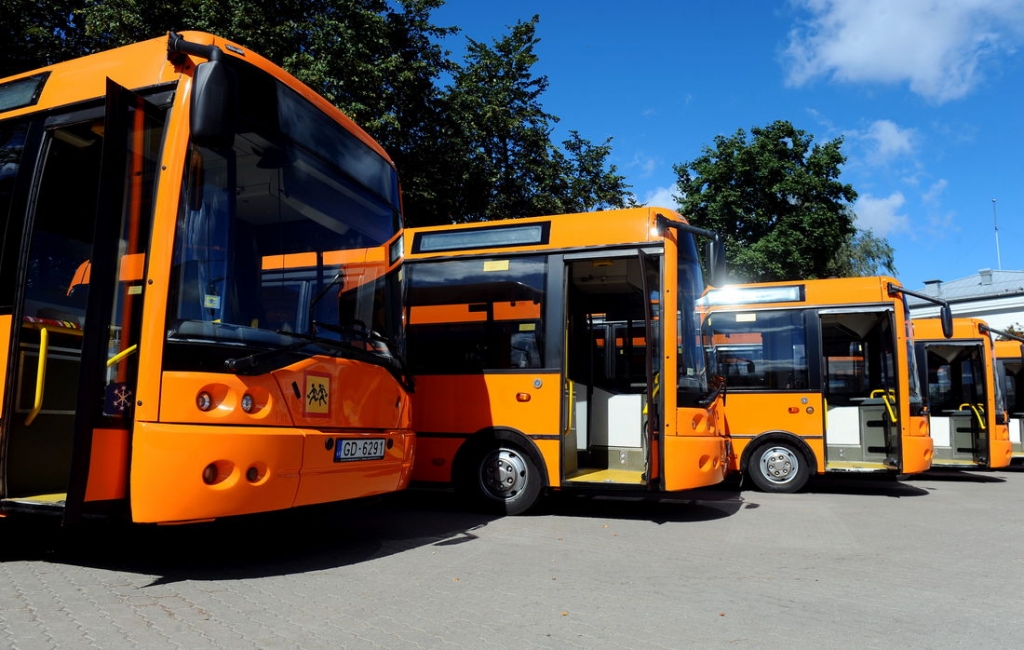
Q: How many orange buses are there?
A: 5